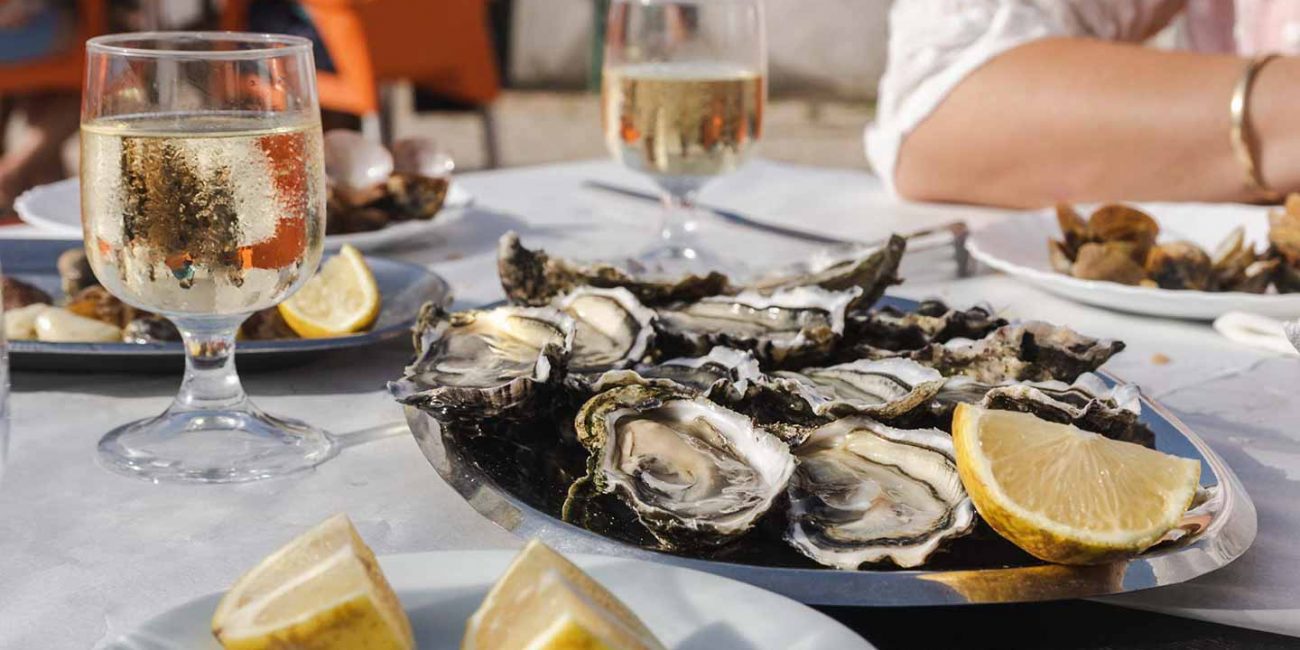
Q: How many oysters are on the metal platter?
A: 12